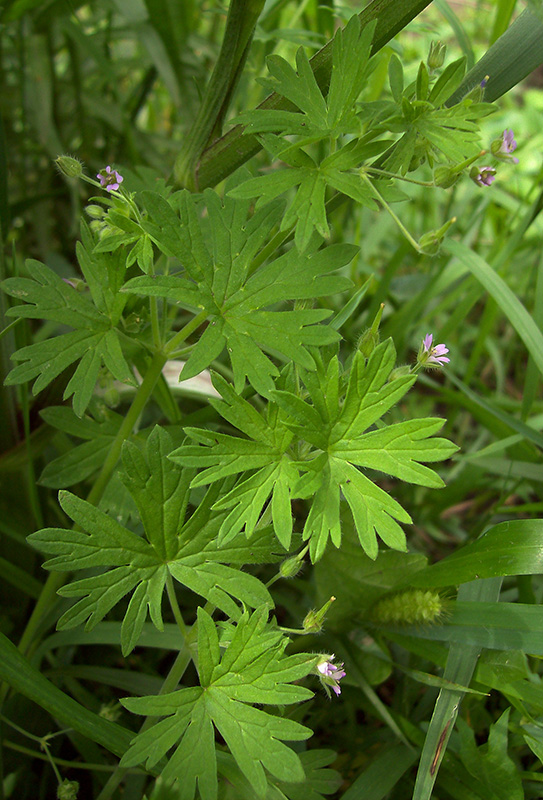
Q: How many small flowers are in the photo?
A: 5